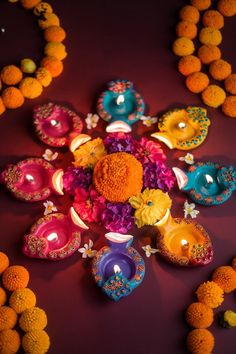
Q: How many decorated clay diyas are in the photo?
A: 8